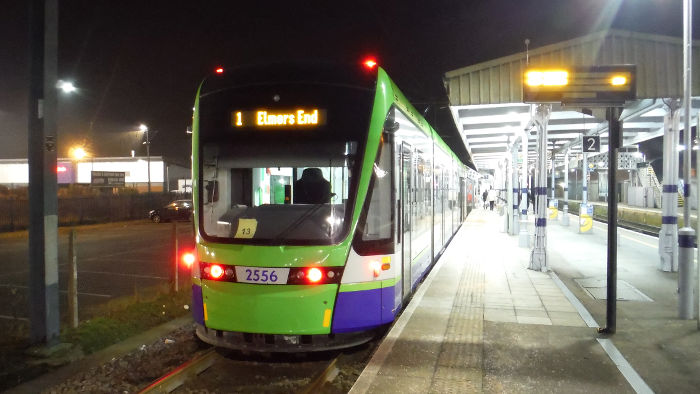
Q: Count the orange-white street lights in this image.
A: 1